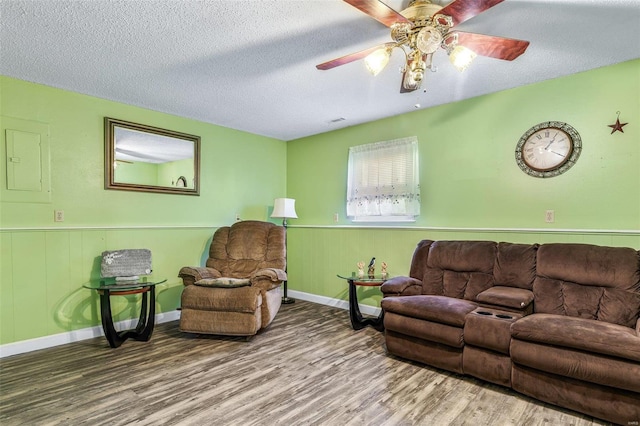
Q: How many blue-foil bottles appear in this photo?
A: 0